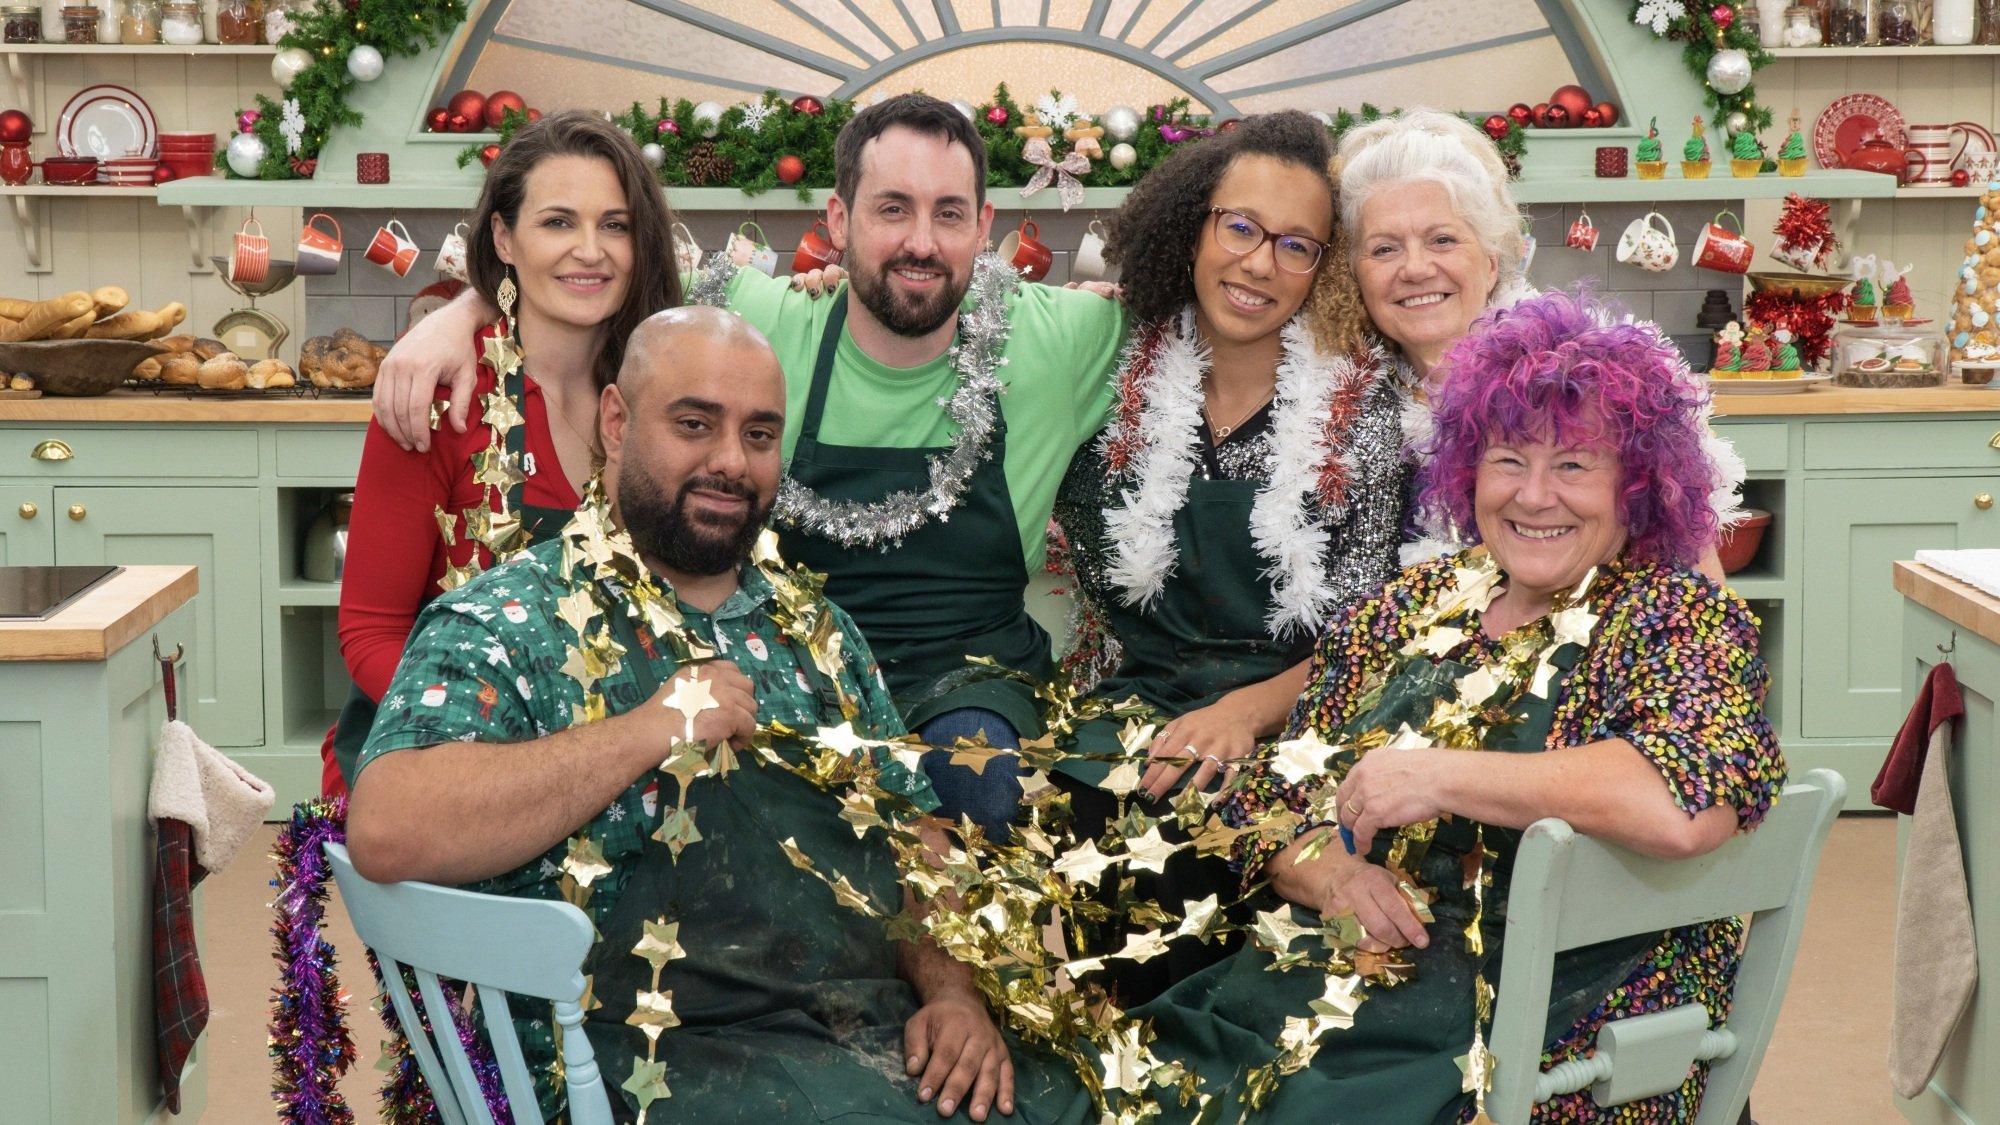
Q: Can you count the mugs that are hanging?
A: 14